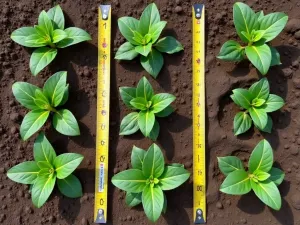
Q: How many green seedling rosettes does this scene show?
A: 9